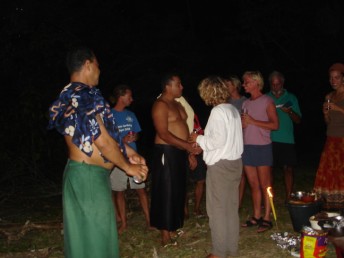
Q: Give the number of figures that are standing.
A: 9